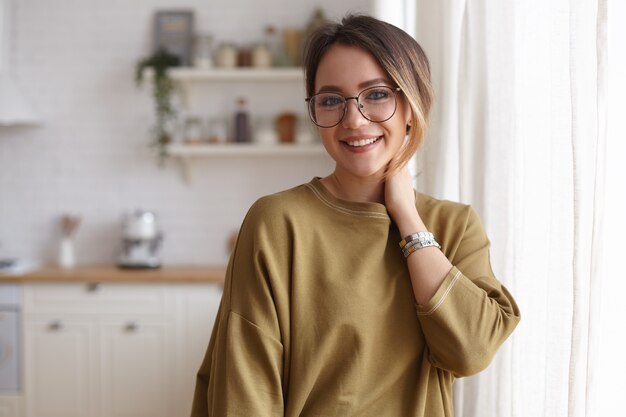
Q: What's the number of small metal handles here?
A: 3